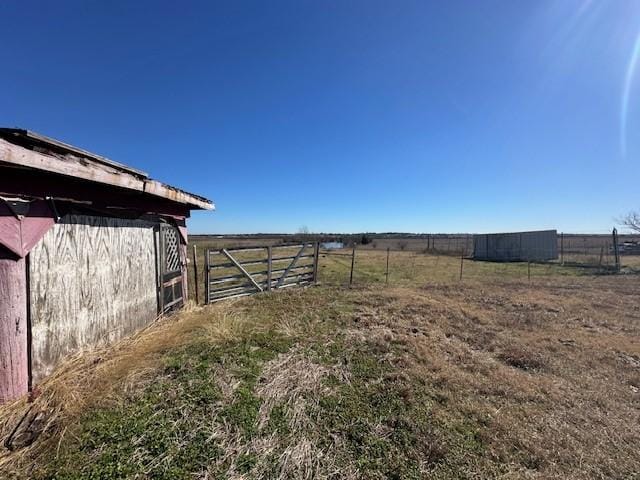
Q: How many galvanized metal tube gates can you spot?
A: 1